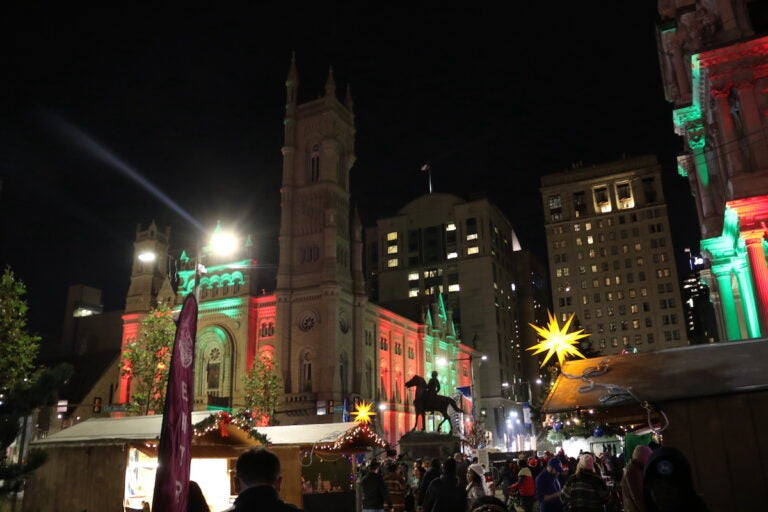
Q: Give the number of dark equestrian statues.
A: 1